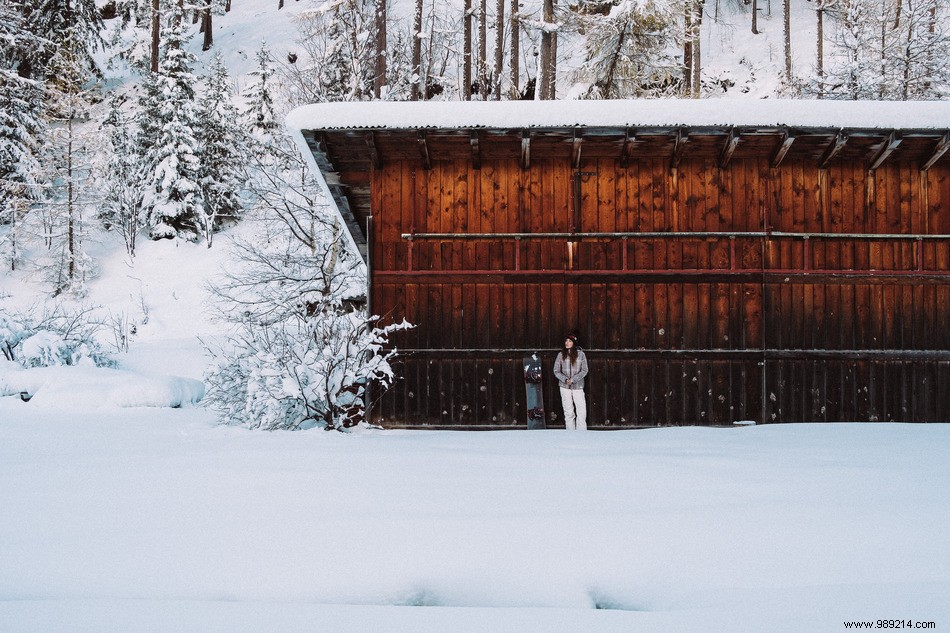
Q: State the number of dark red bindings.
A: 2